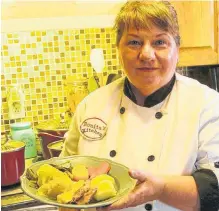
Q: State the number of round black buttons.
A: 5